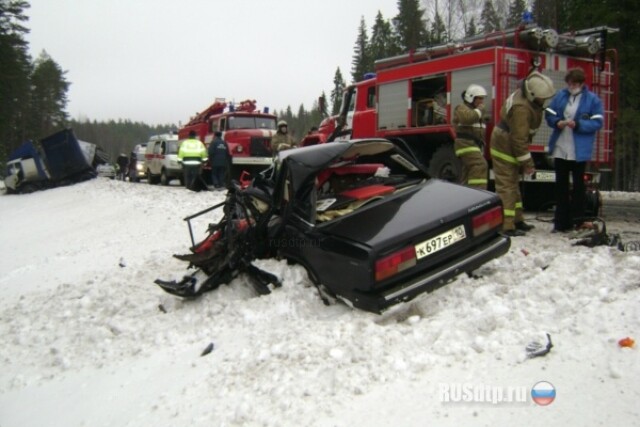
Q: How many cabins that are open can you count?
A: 1